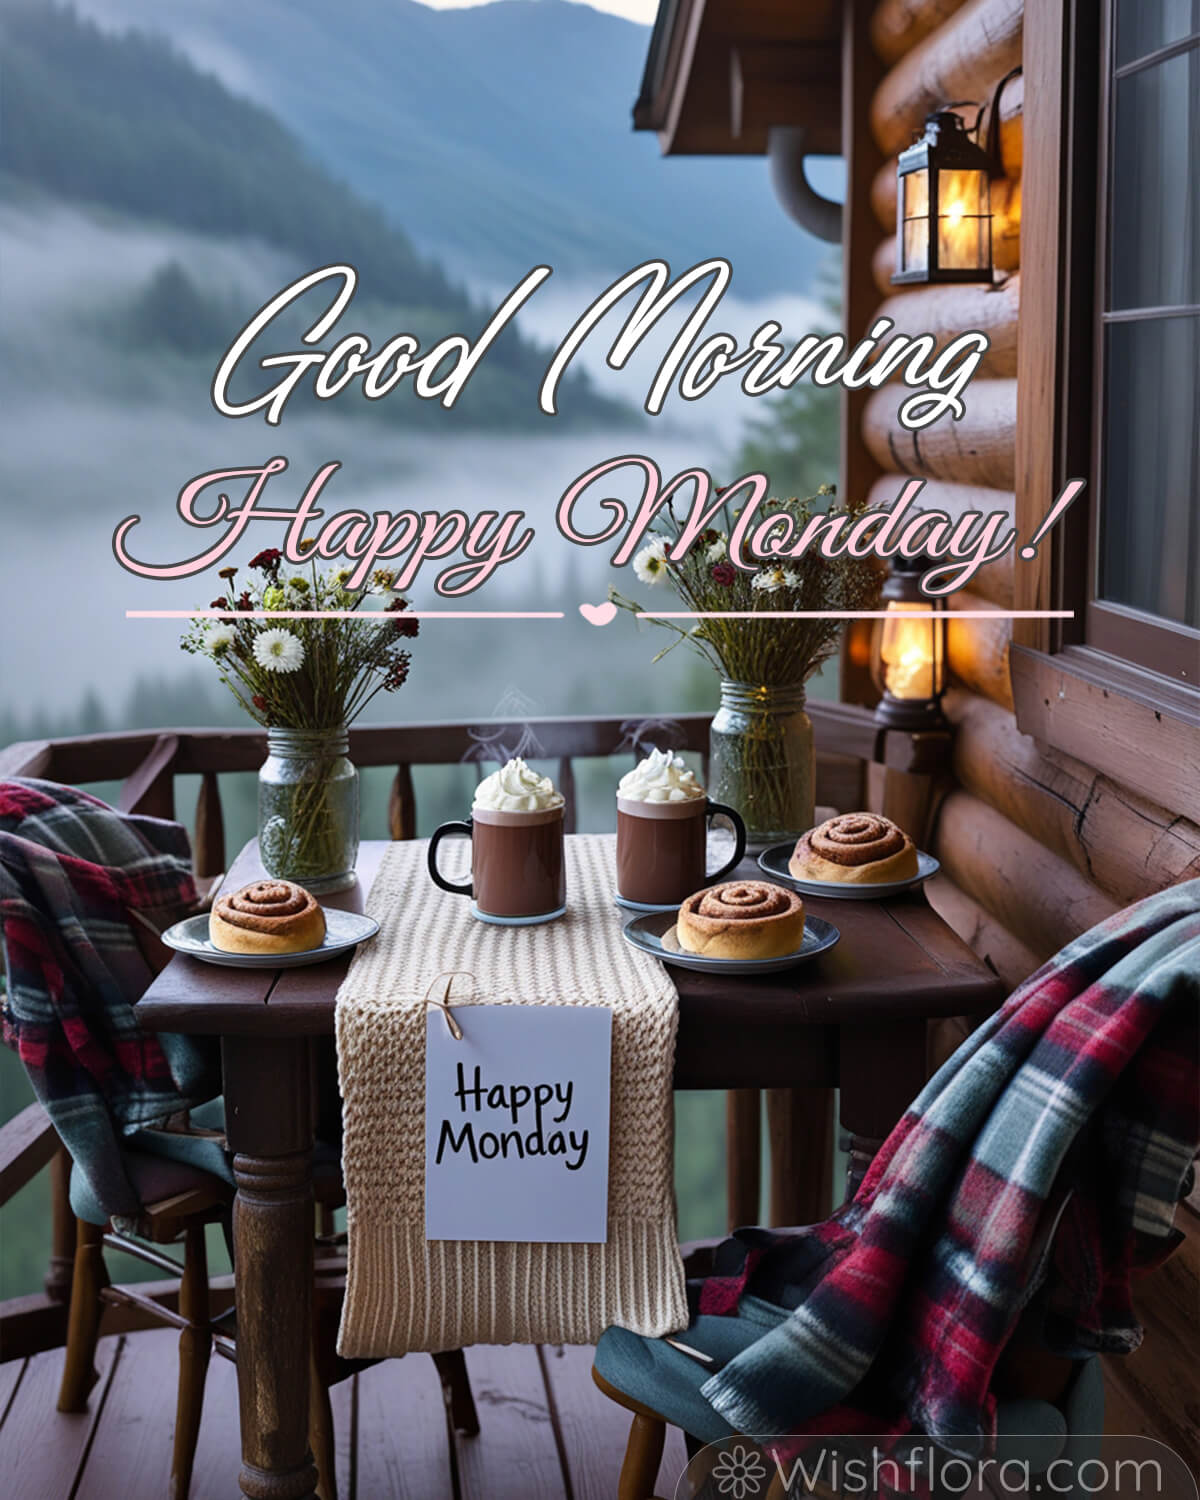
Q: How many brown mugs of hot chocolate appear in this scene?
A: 2